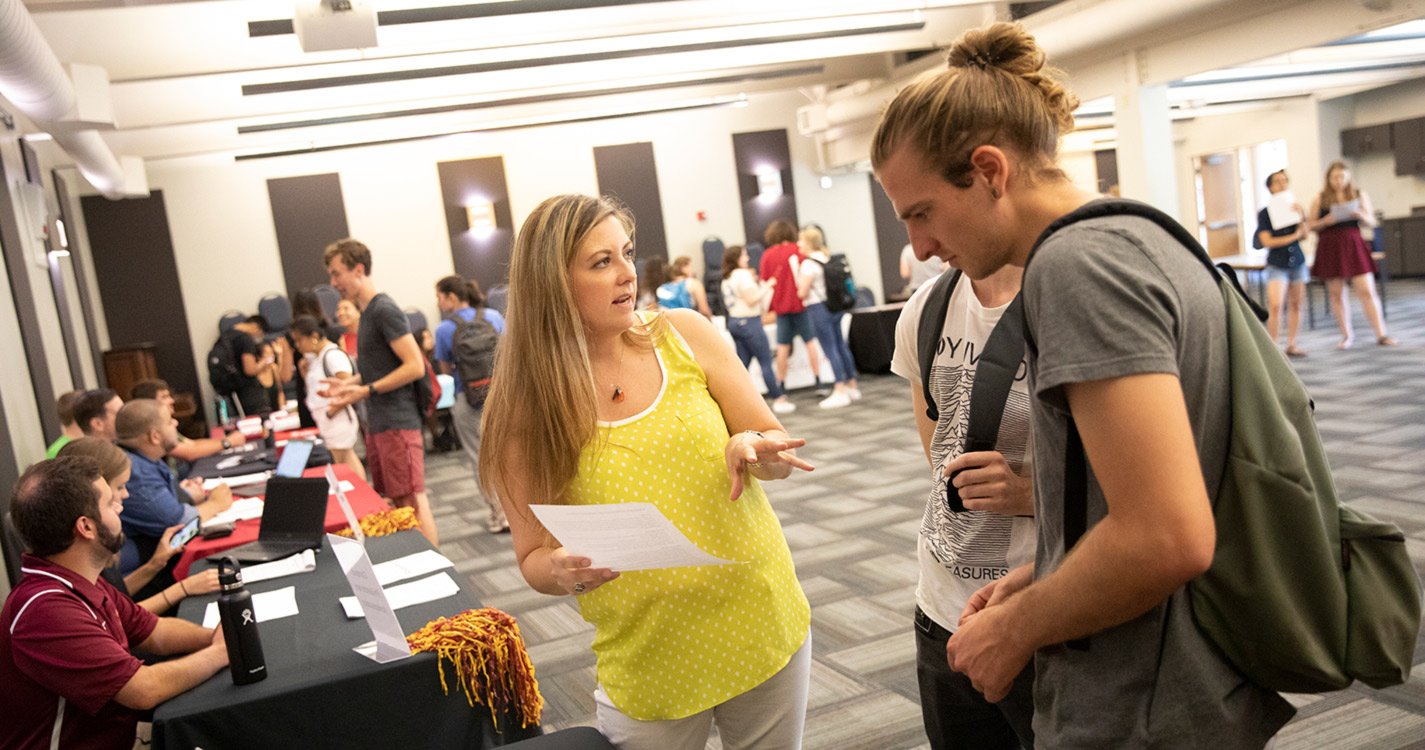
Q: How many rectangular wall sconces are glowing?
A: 2